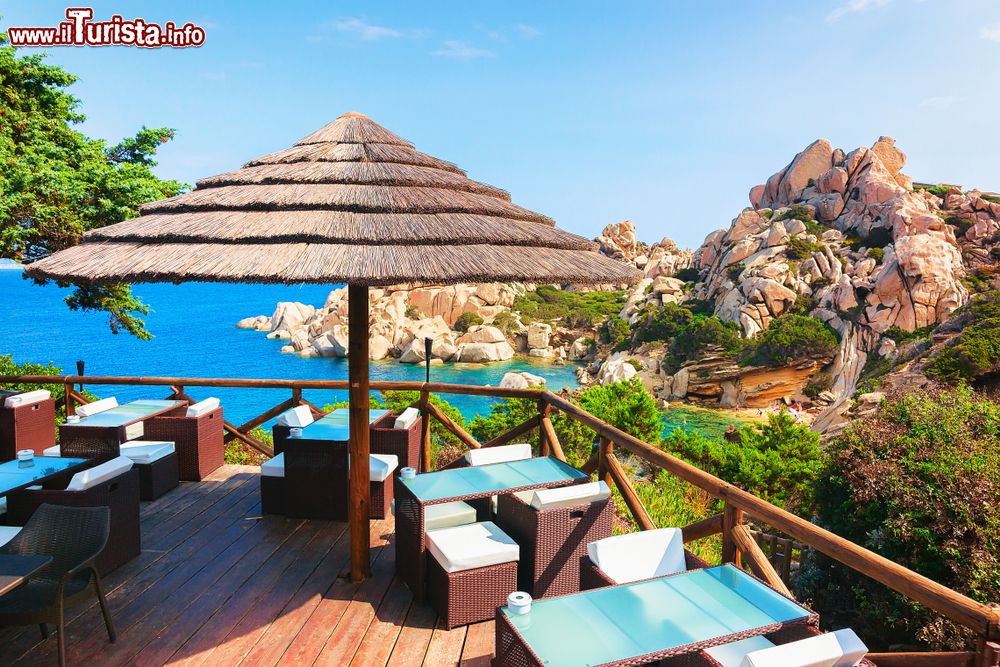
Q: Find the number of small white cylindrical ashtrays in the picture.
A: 5